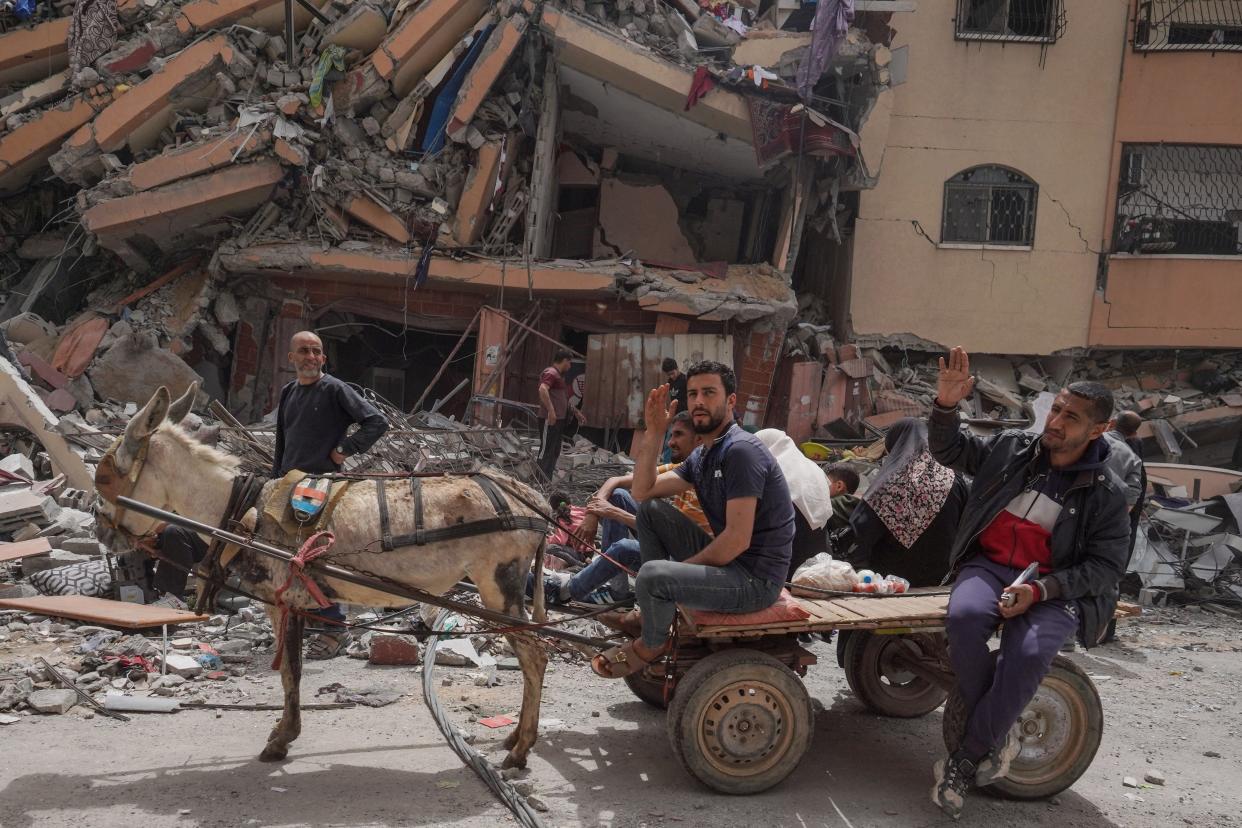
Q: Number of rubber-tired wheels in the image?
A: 4